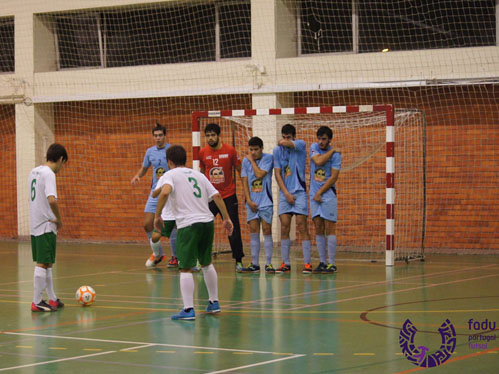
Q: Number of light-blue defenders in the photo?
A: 4